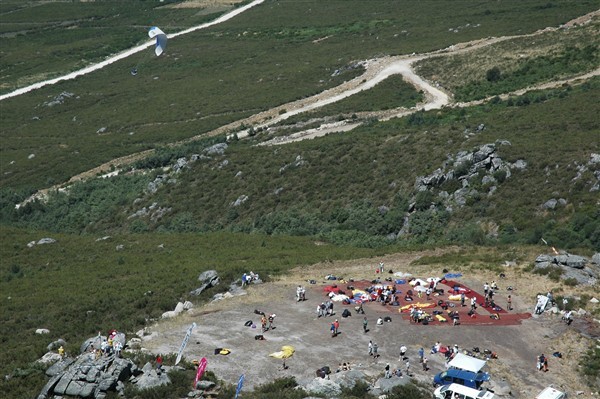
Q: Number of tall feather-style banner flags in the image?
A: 3